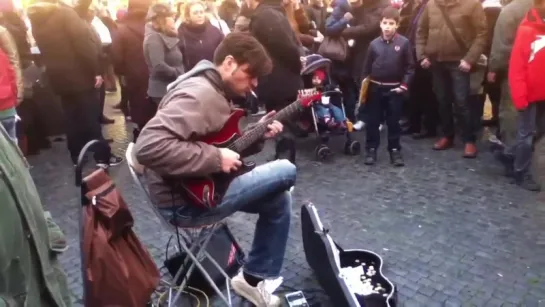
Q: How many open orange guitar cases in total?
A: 0